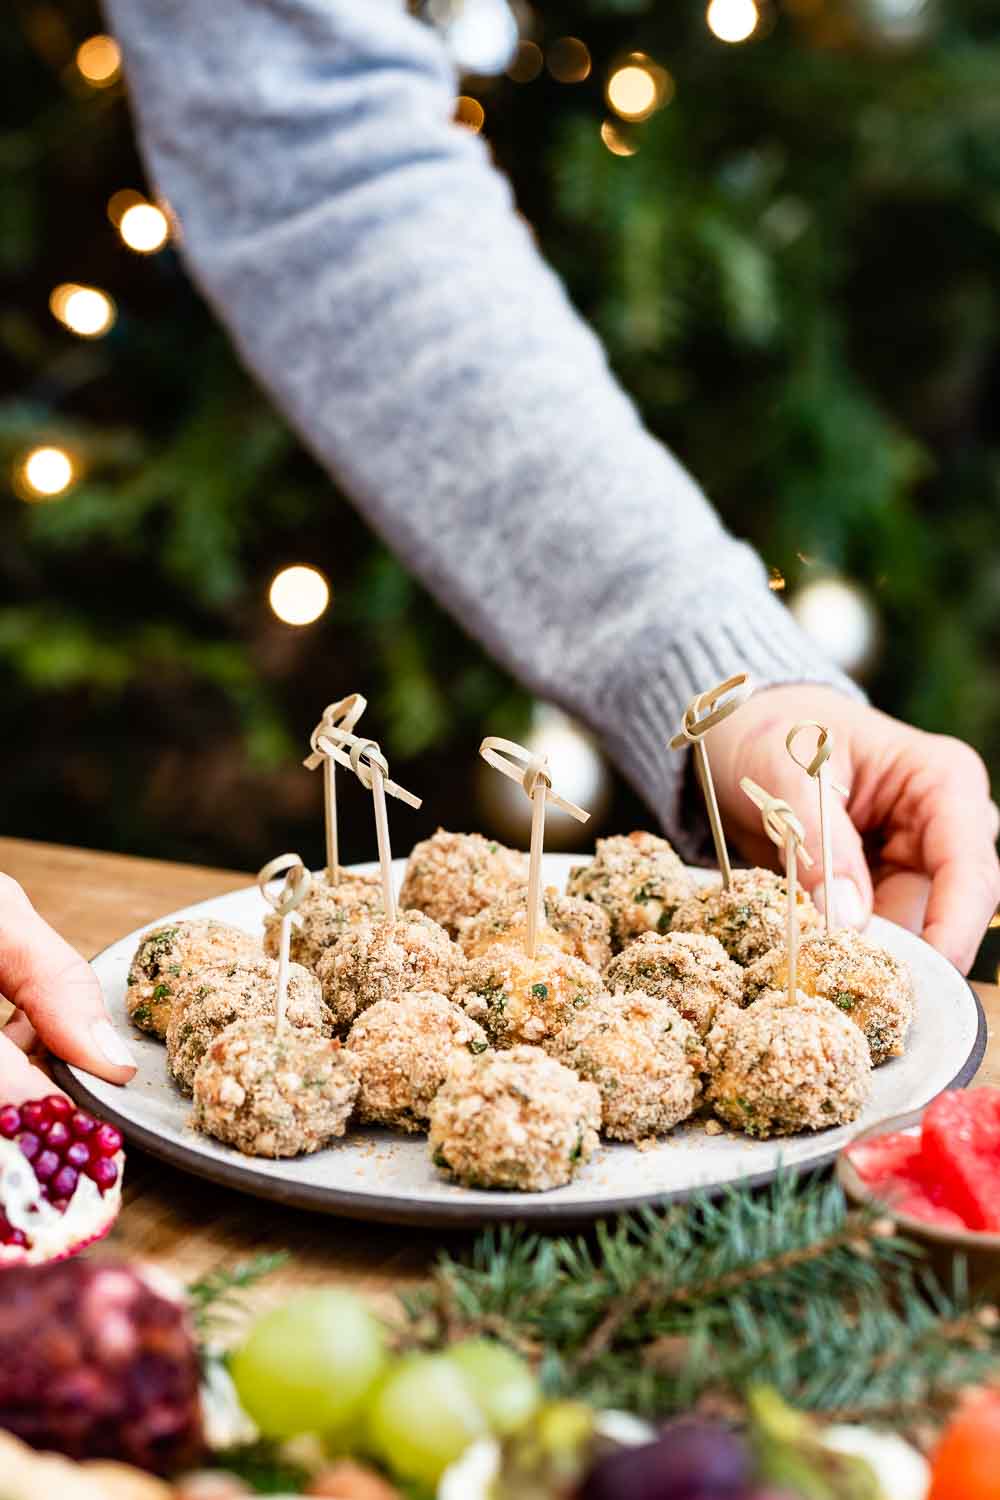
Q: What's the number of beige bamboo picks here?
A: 7